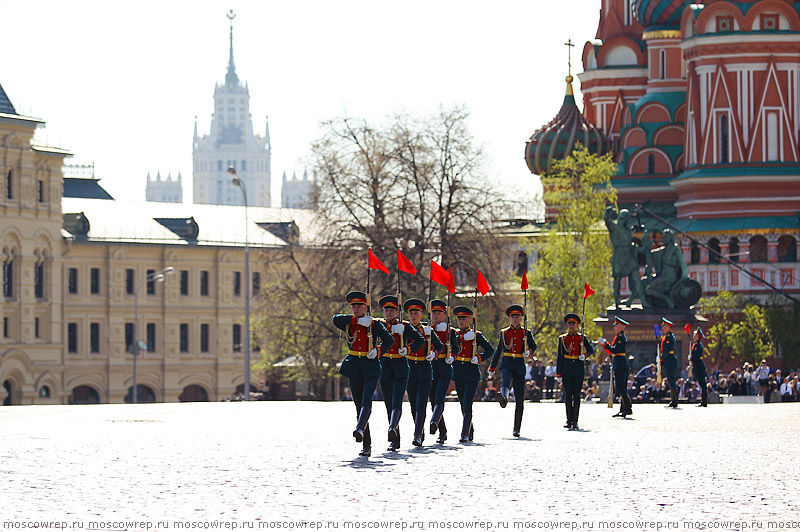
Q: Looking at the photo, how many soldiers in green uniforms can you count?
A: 10